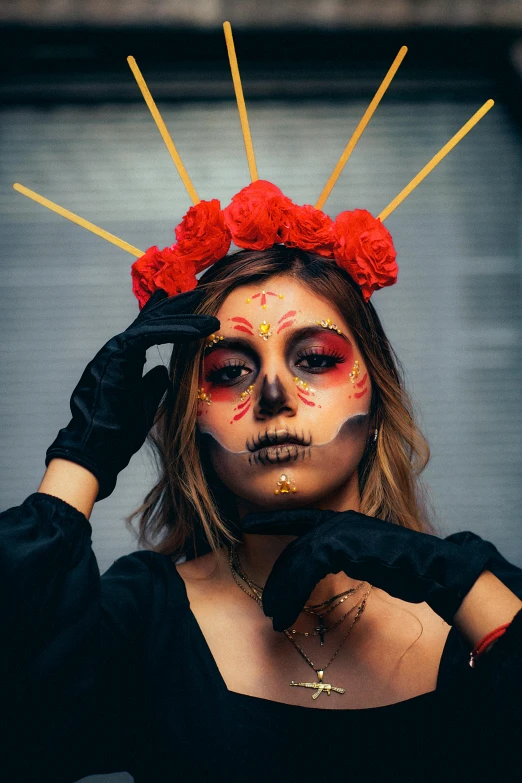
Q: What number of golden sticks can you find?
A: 5